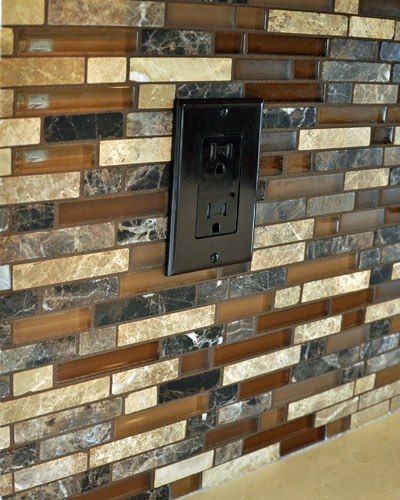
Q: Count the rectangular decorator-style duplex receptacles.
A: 1